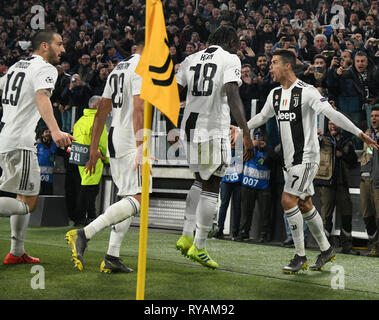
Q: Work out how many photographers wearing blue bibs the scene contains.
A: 3